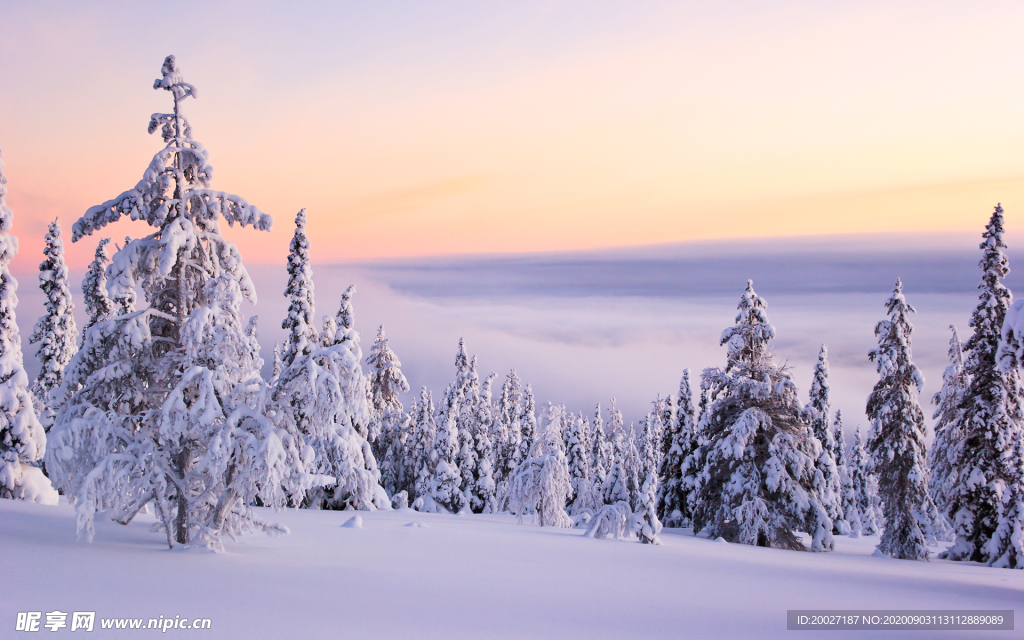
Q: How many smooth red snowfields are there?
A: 0